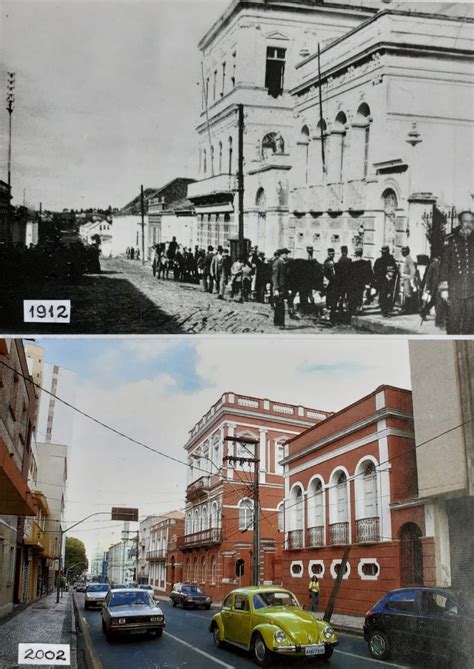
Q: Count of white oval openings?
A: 4